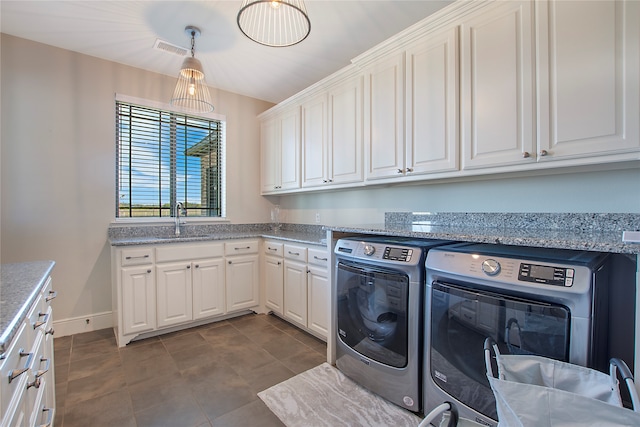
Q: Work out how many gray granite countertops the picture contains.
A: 3